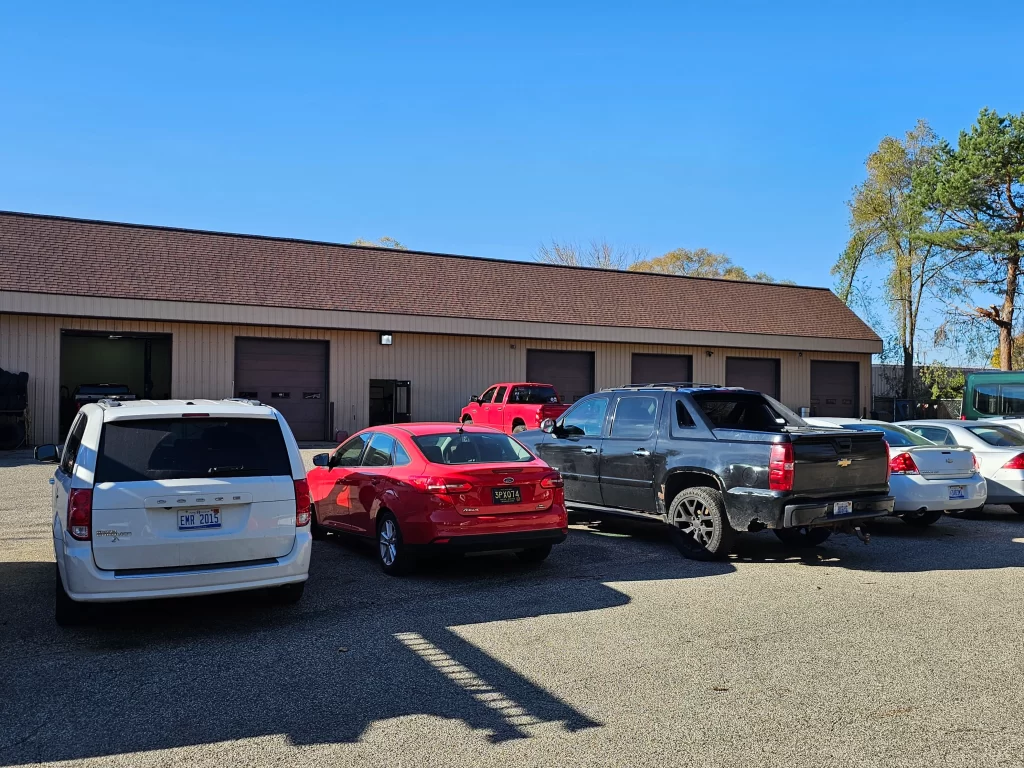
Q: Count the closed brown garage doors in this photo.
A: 5